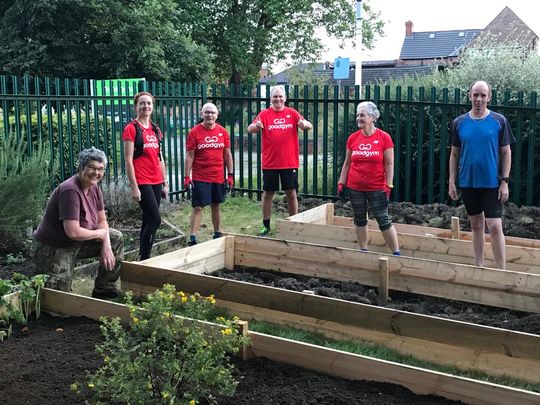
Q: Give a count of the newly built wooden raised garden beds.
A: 3